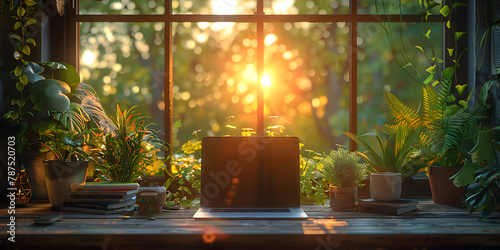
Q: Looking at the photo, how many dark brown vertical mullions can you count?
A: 3